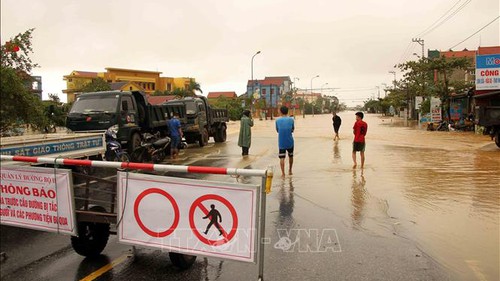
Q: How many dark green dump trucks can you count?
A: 2